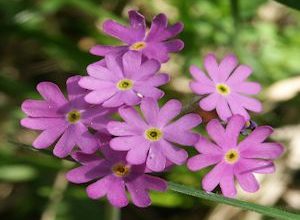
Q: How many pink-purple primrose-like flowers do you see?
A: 7